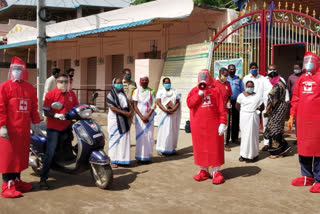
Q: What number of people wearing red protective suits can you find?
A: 3